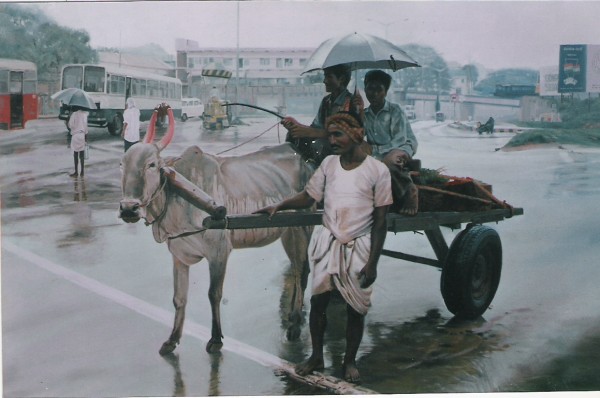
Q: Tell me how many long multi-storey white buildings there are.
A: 1